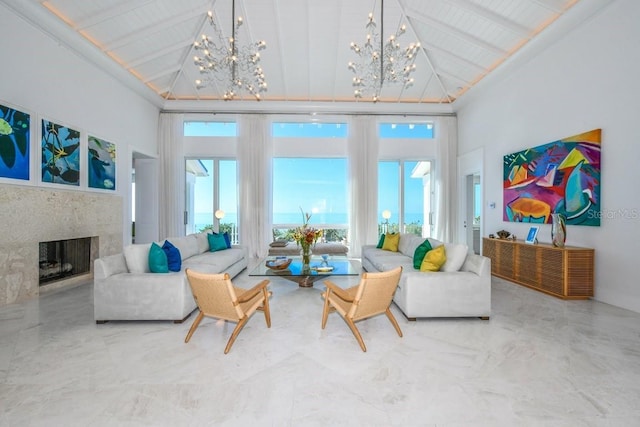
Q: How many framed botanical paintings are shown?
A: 3